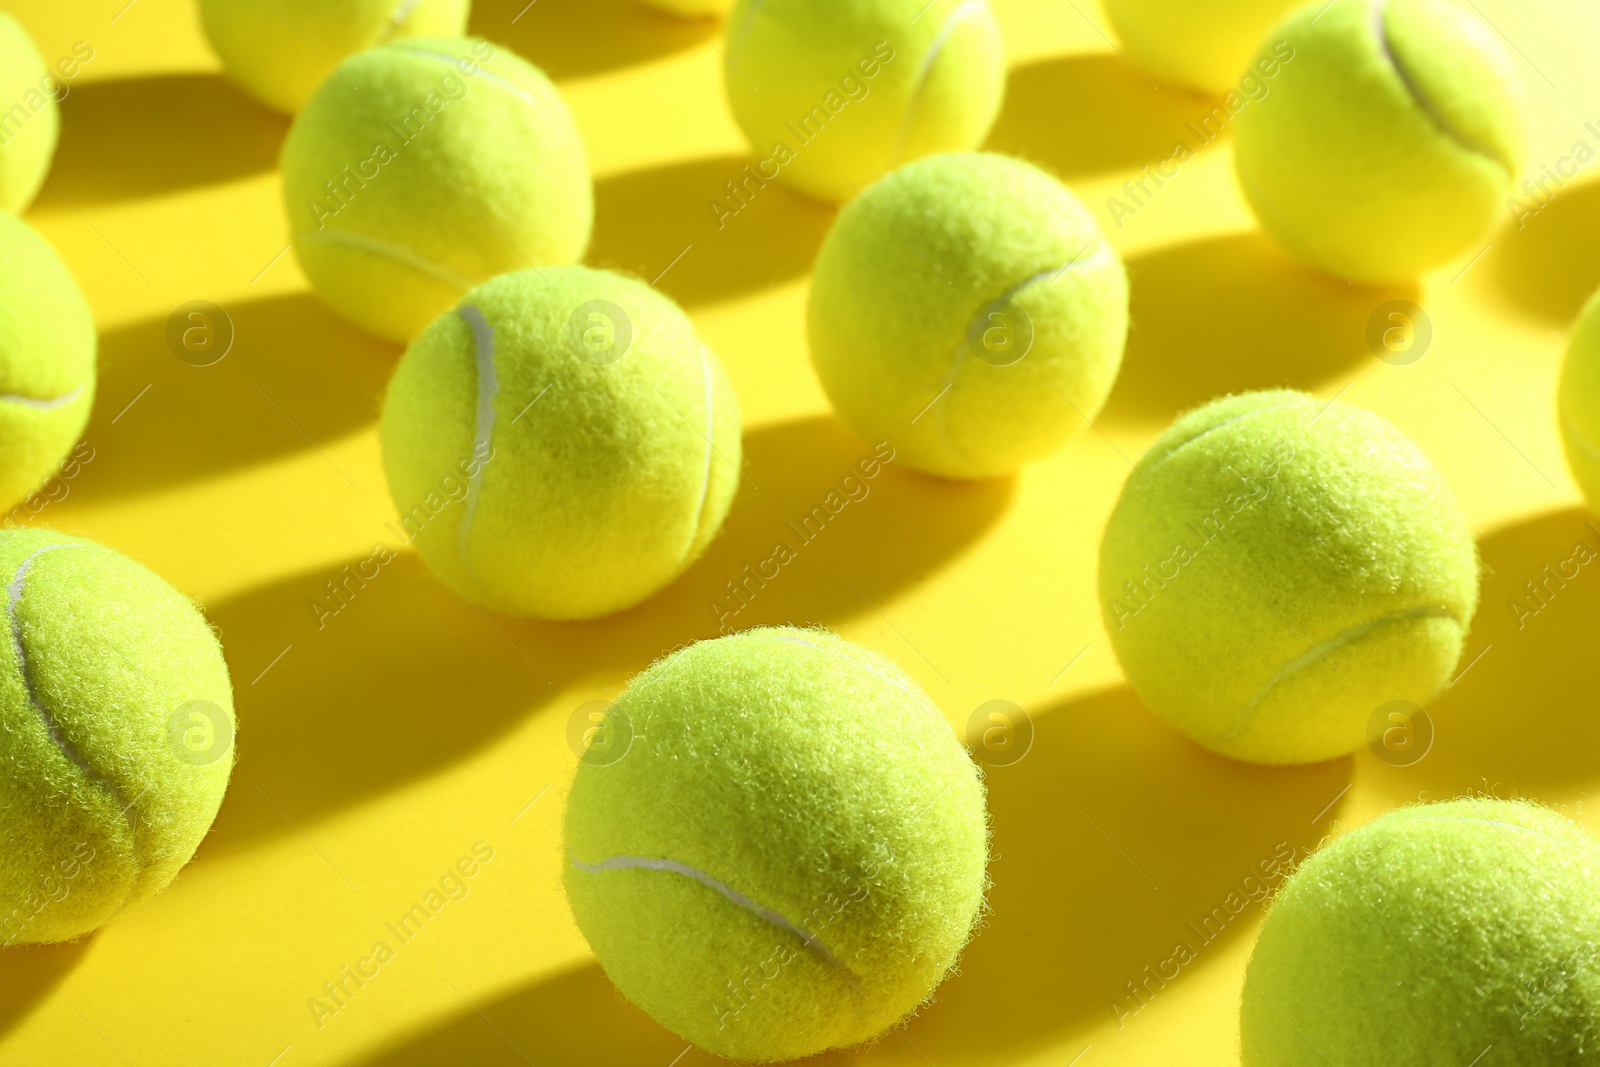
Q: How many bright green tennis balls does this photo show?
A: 15